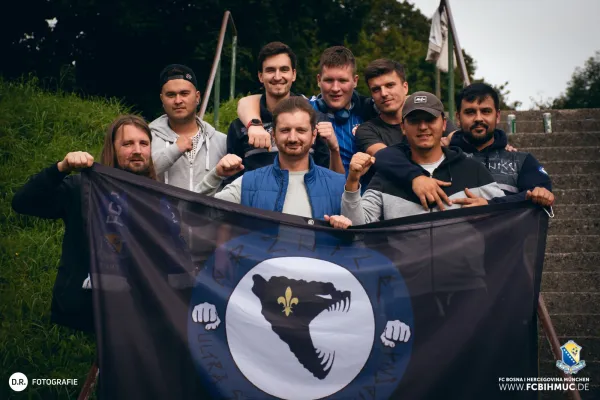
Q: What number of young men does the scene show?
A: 8